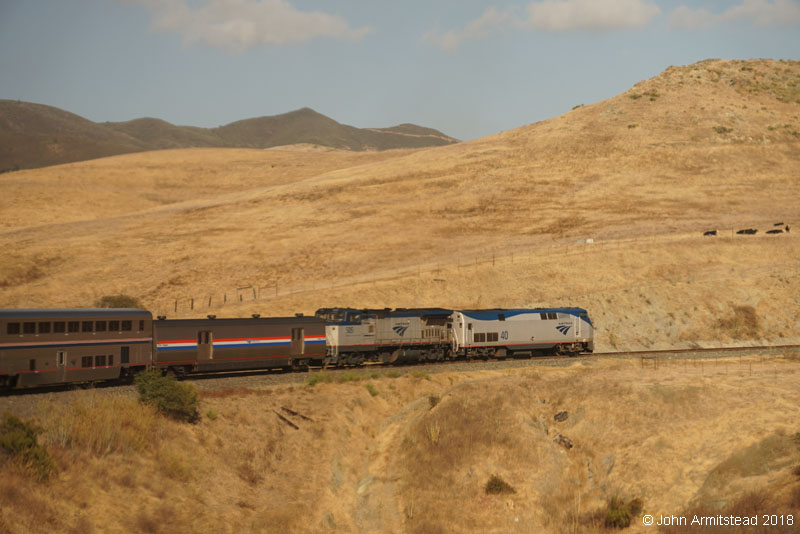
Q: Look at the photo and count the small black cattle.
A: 5